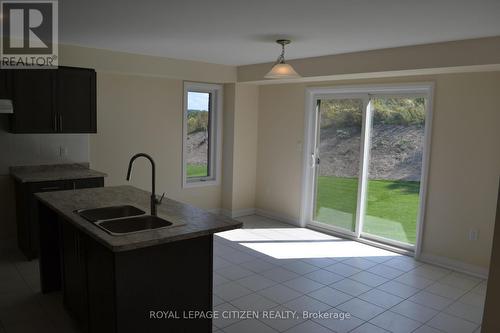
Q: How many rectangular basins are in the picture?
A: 2